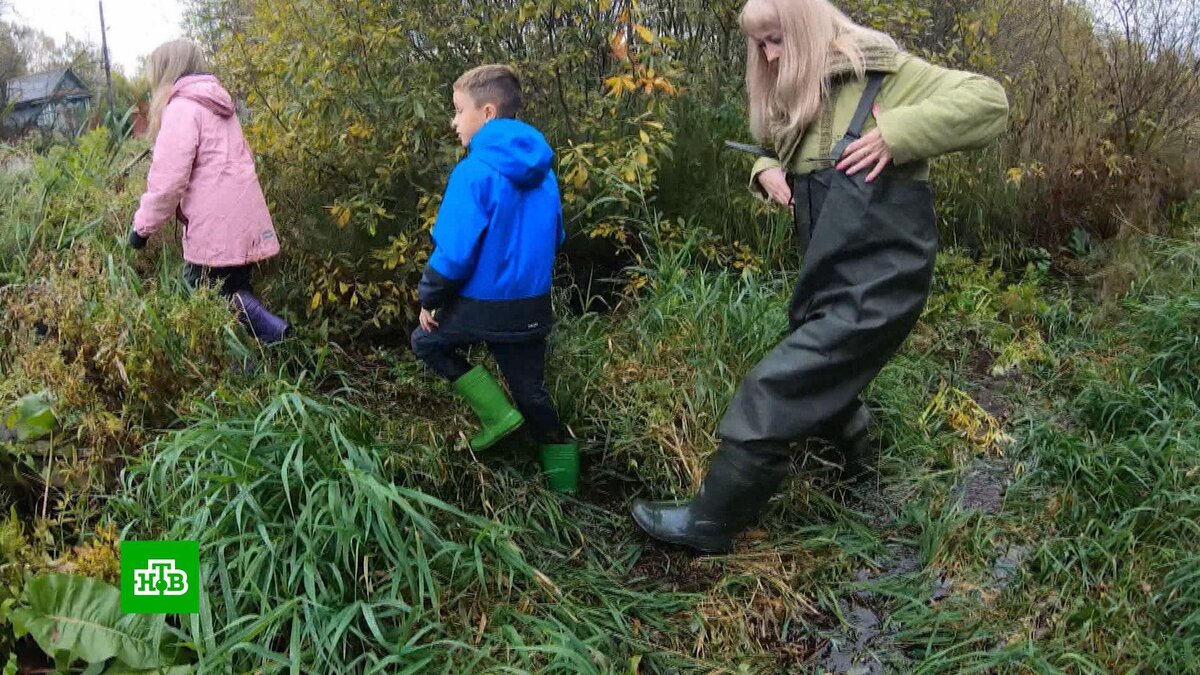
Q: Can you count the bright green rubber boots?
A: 2